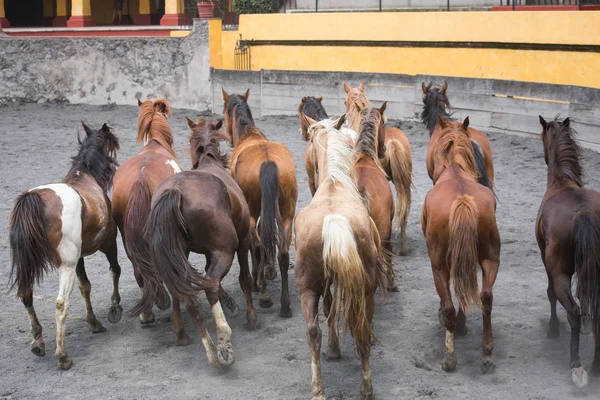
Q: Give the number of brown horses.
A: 10